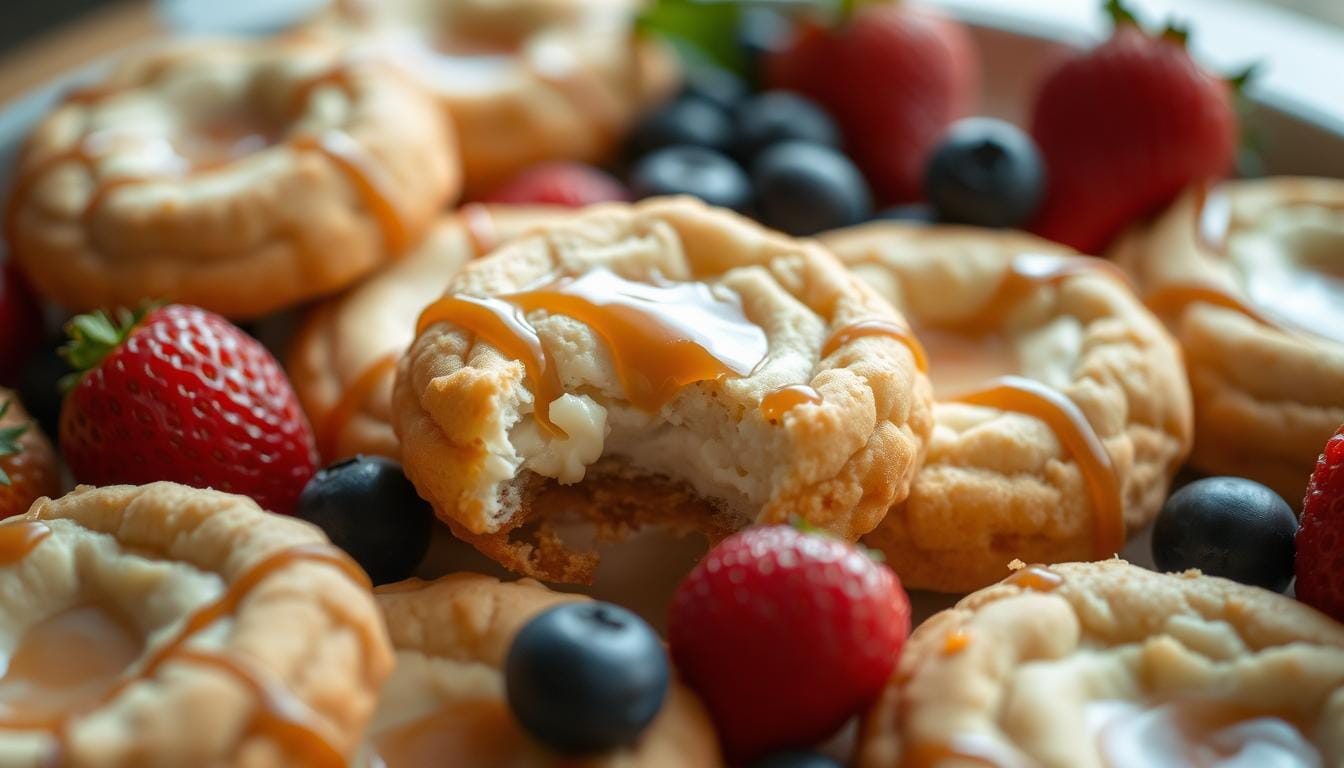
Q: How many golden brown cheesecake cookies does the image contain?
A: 9